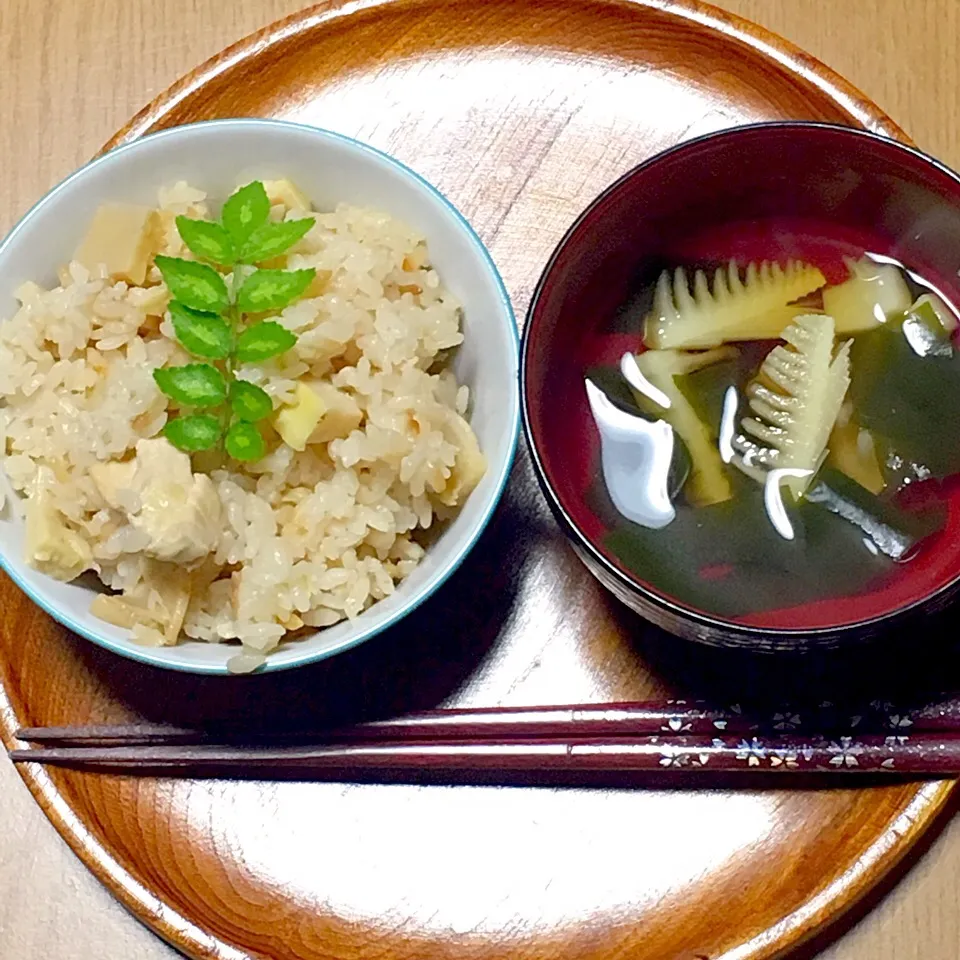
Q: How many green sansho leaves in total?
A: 11